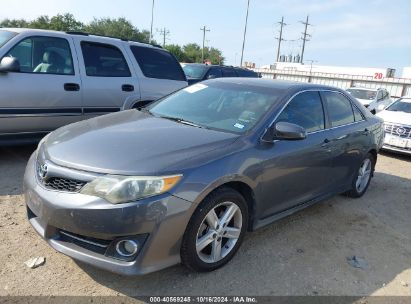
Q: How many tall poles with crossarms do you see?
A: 4